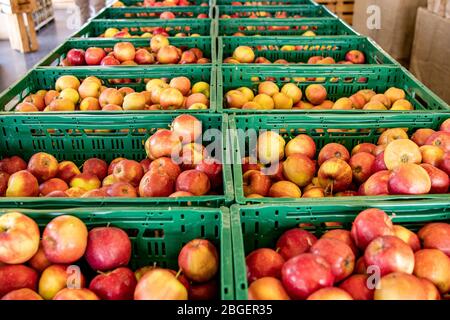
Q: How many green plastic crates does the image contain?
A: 14